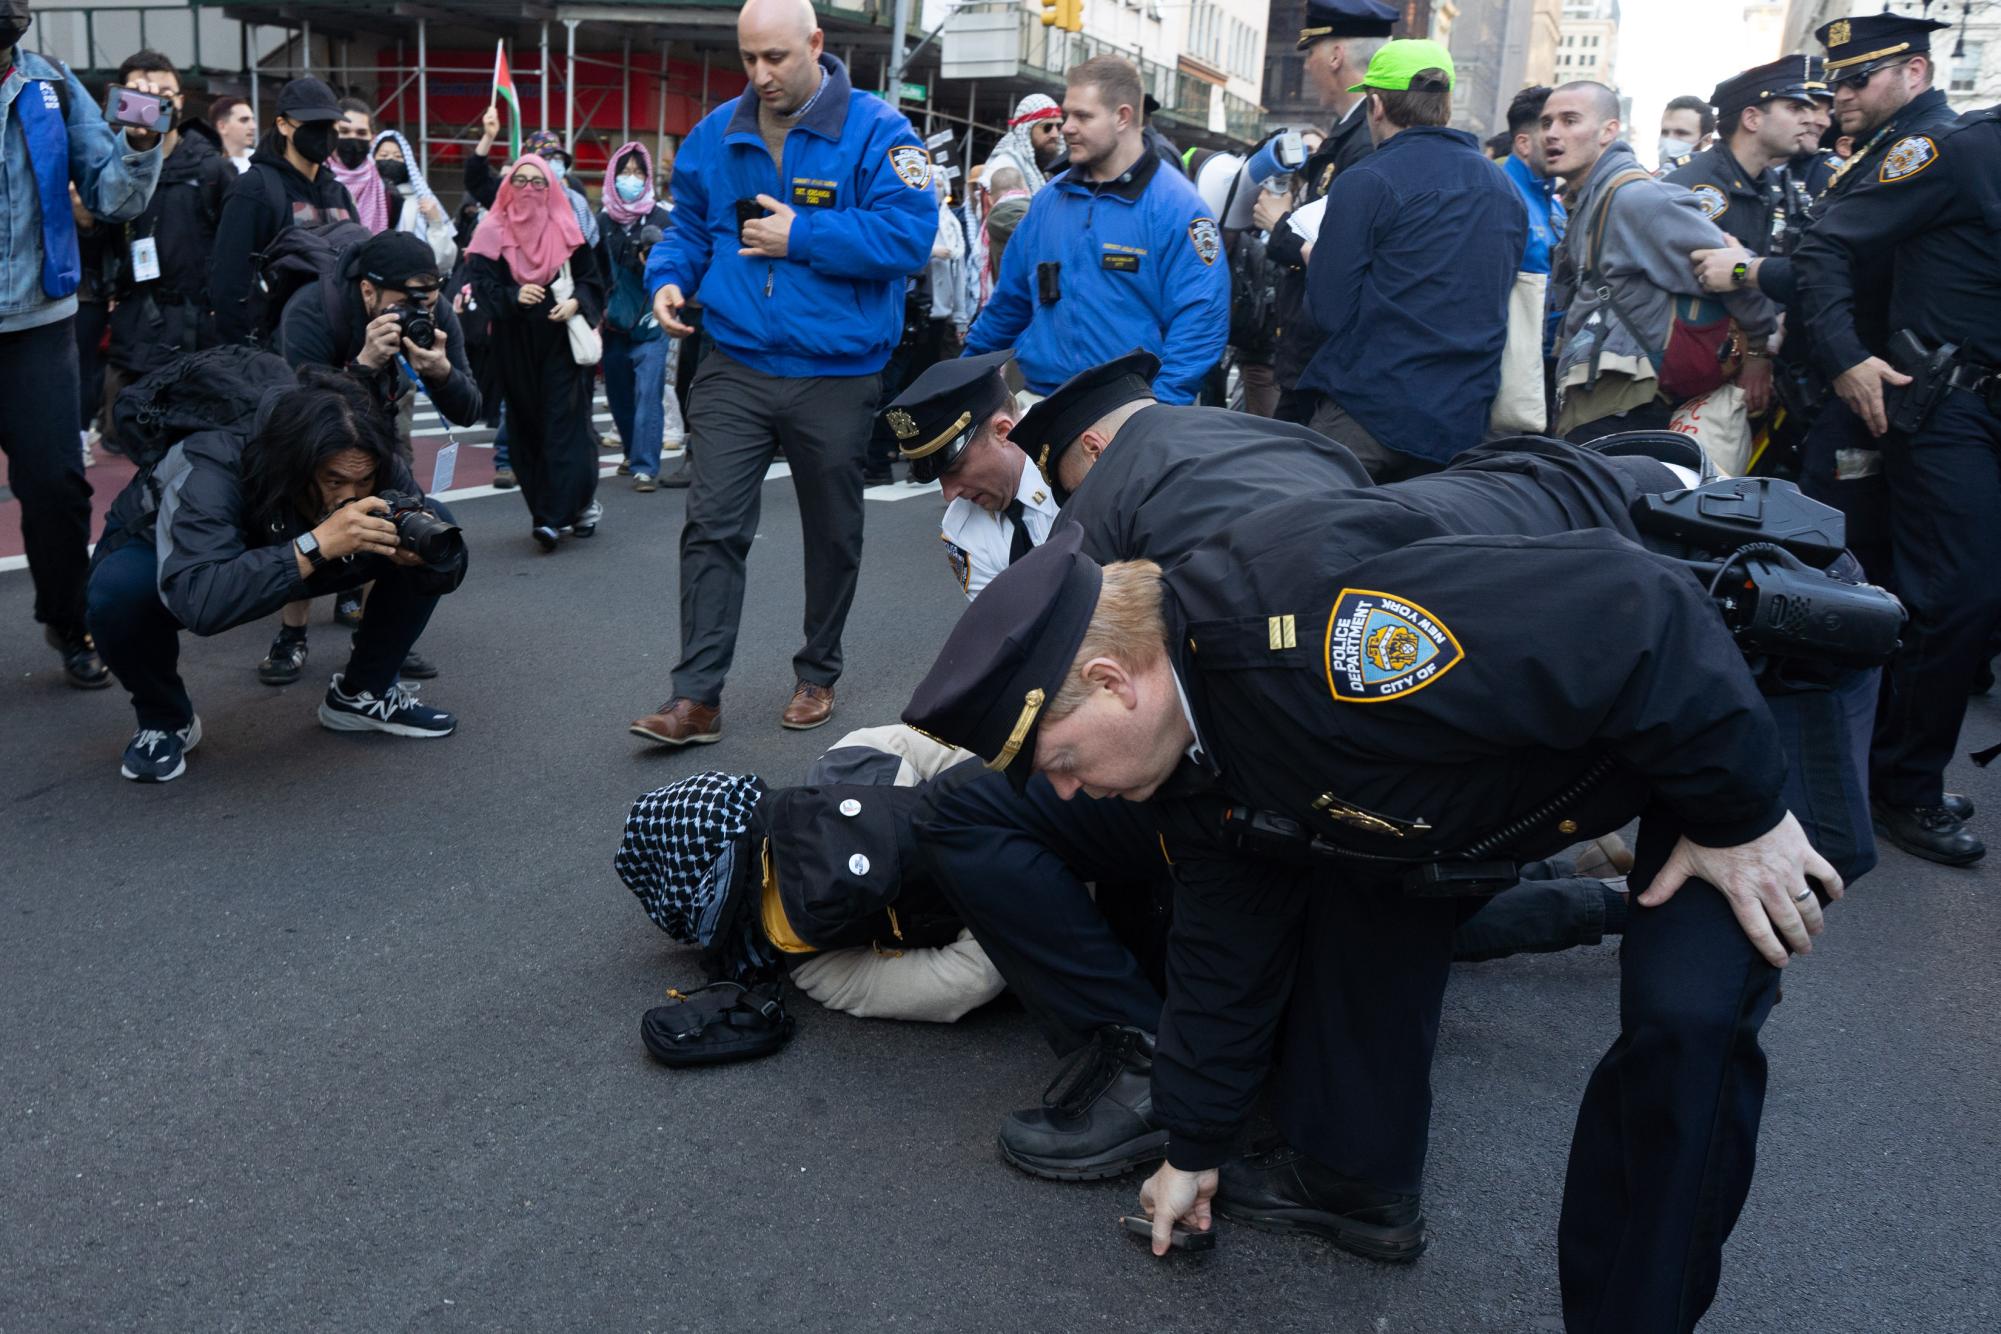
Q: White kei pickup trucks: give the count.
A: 0